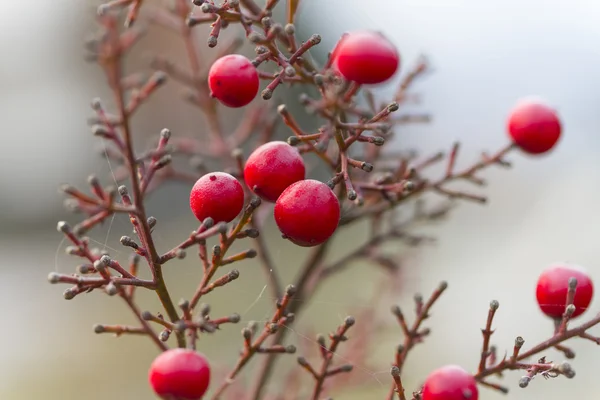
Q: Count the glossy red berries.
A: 9